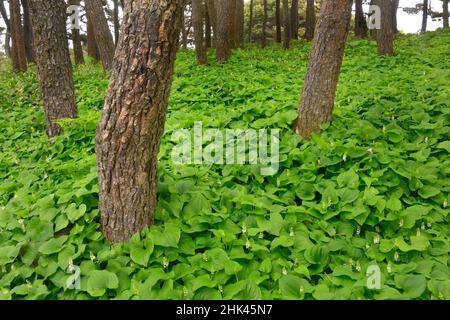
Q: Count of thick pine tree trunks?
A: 3